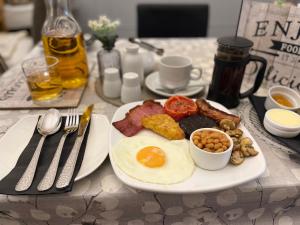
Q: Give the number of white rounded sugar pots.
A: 1